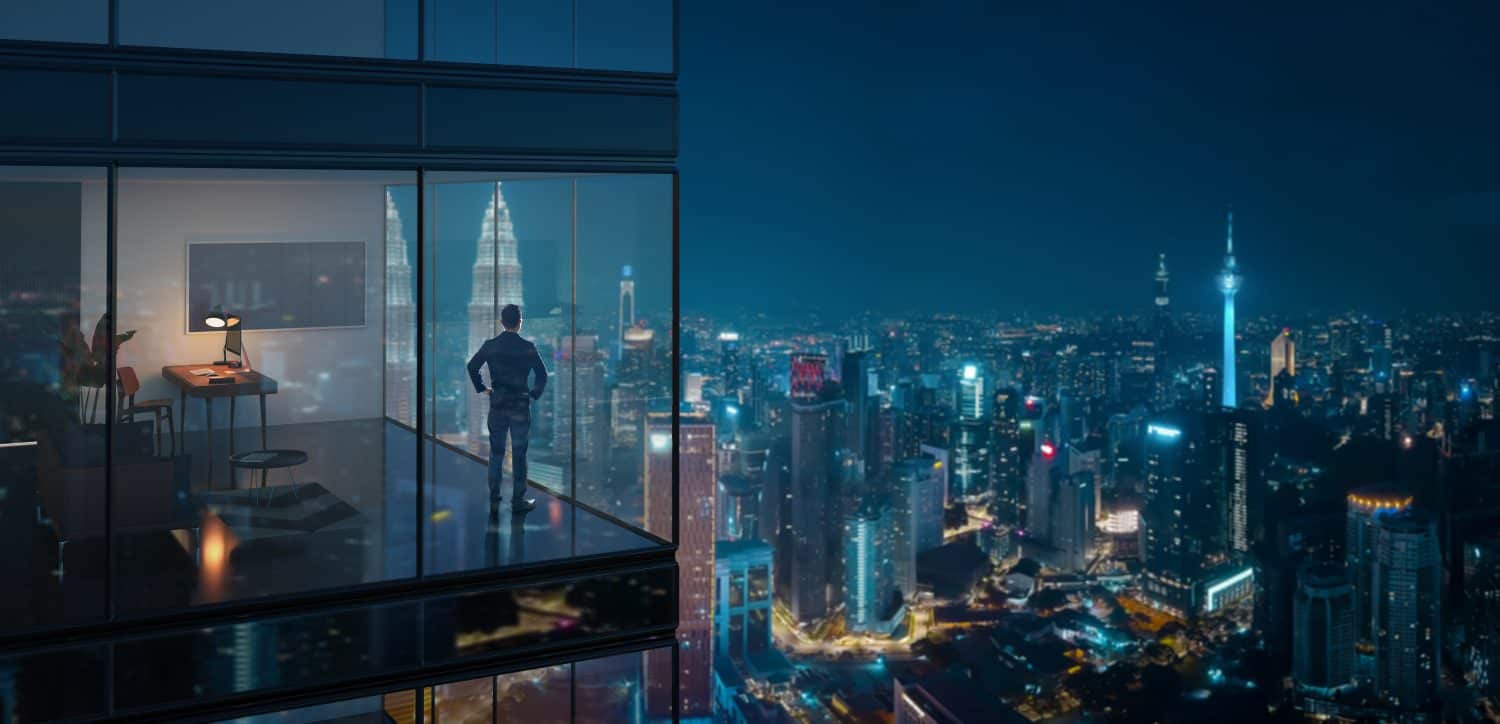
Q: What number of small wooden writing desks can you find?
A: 1